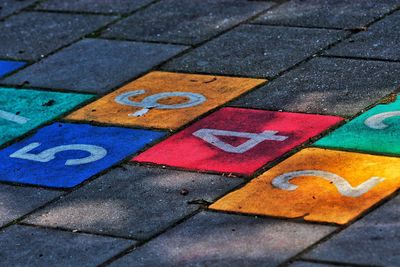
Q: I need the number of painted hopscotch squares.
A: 7